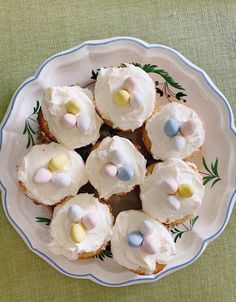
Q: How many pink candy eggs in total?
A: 8